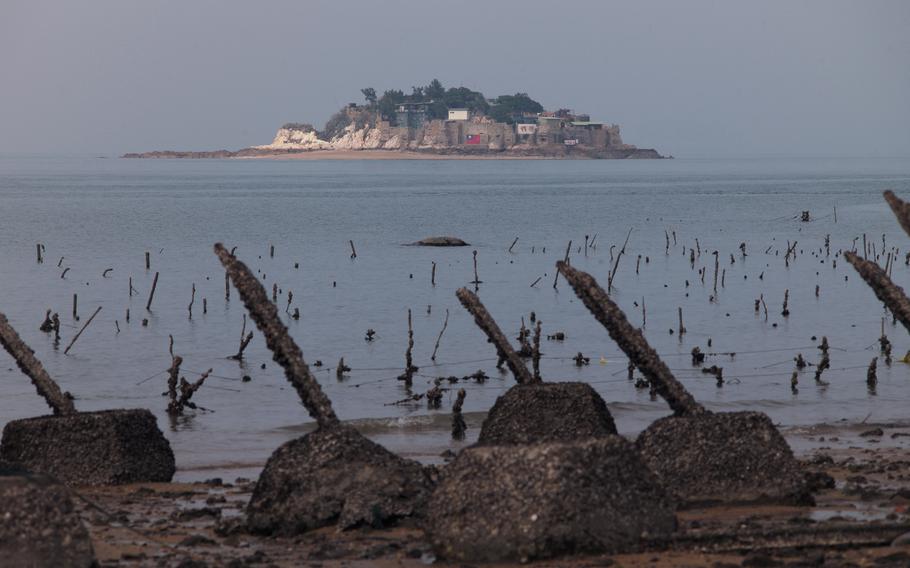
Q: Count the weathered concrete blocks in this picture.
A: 6